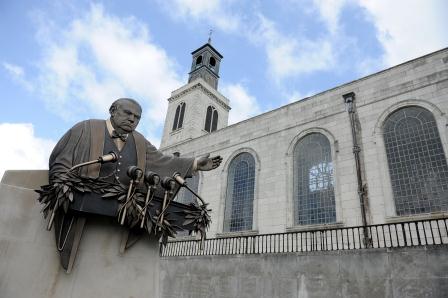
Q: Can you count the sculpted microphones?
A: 5